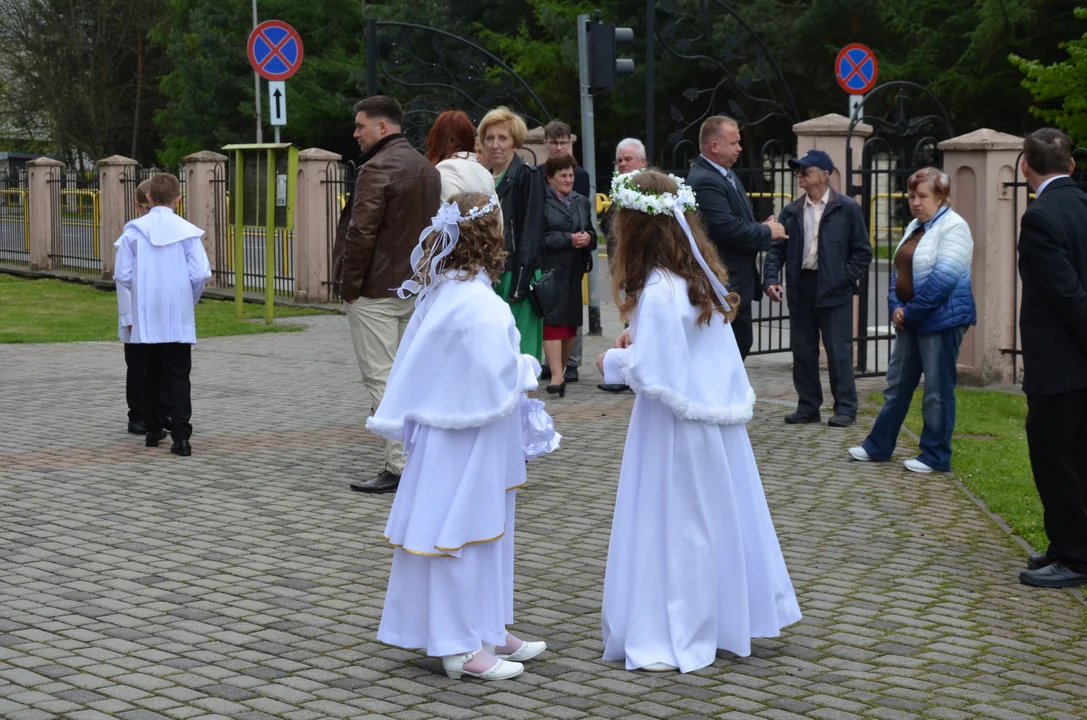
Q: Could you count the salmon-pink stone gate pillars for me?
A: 7